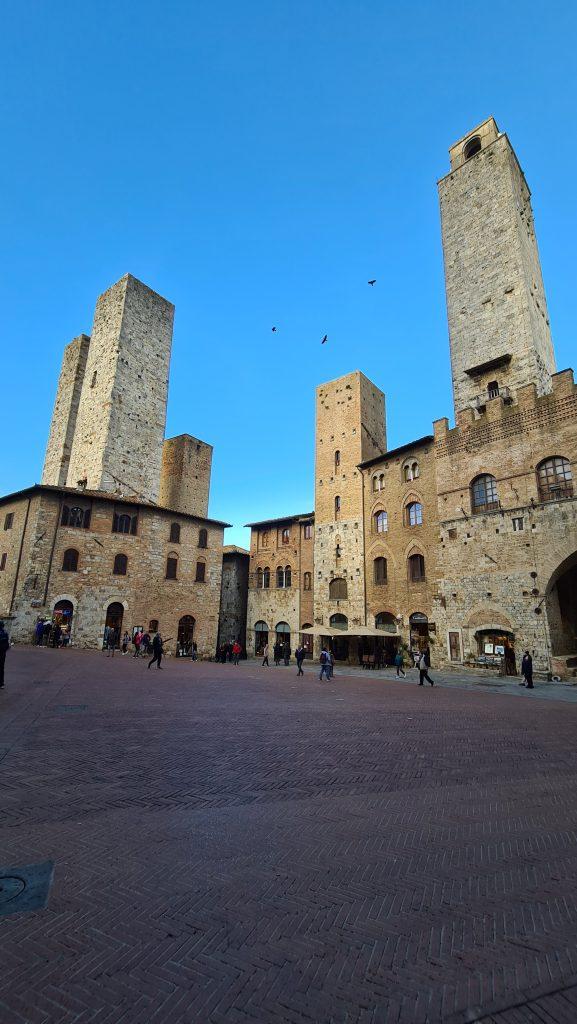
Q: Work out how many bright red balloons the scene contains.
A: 0